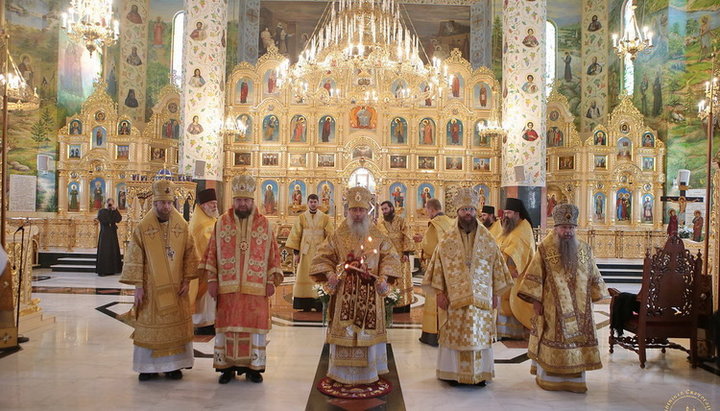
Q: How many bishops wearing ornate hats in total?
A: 5